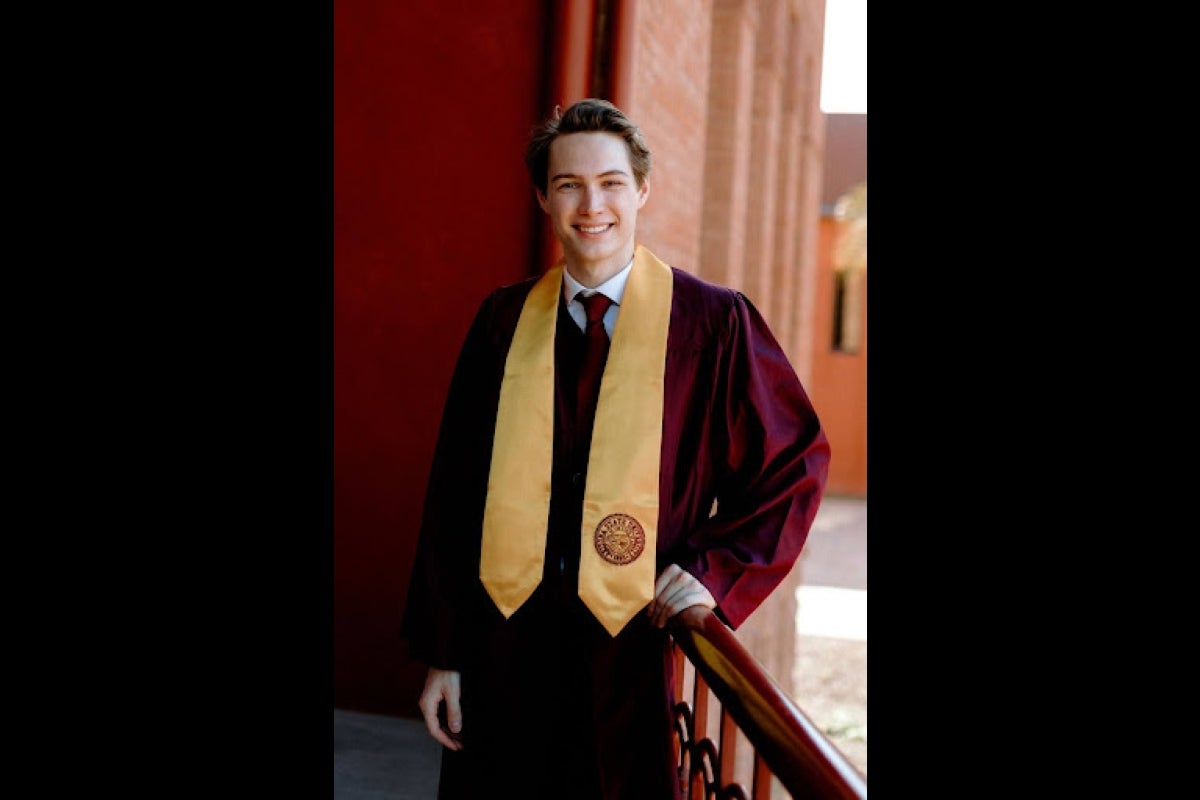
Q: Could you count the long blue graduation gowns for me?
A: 0